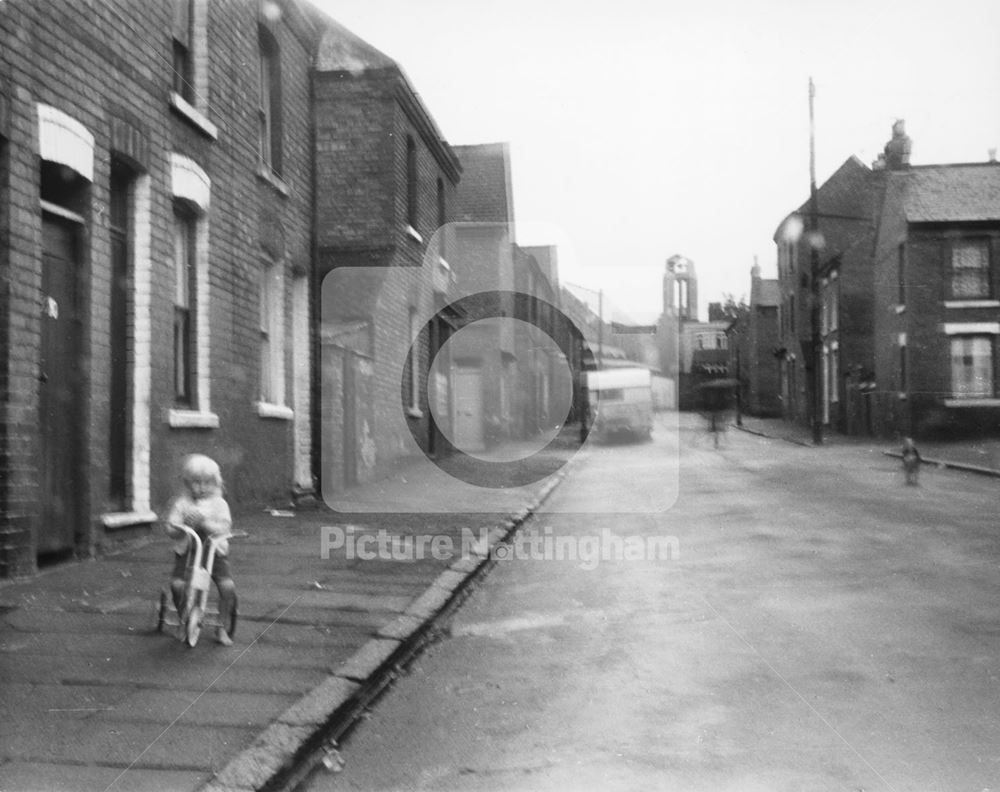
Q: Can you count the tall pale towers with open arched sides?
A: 1